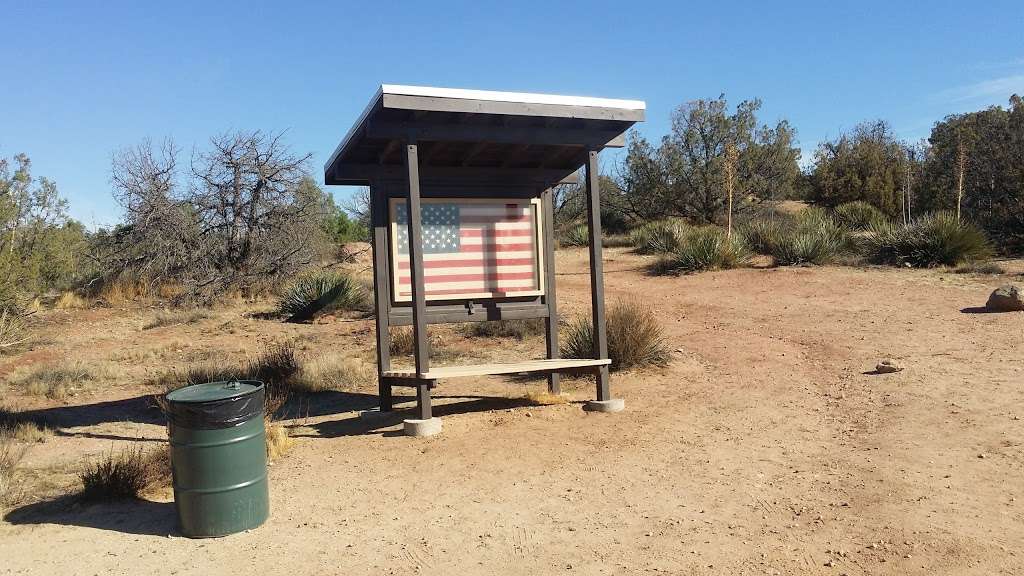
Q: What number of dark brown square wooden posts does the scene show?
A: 4